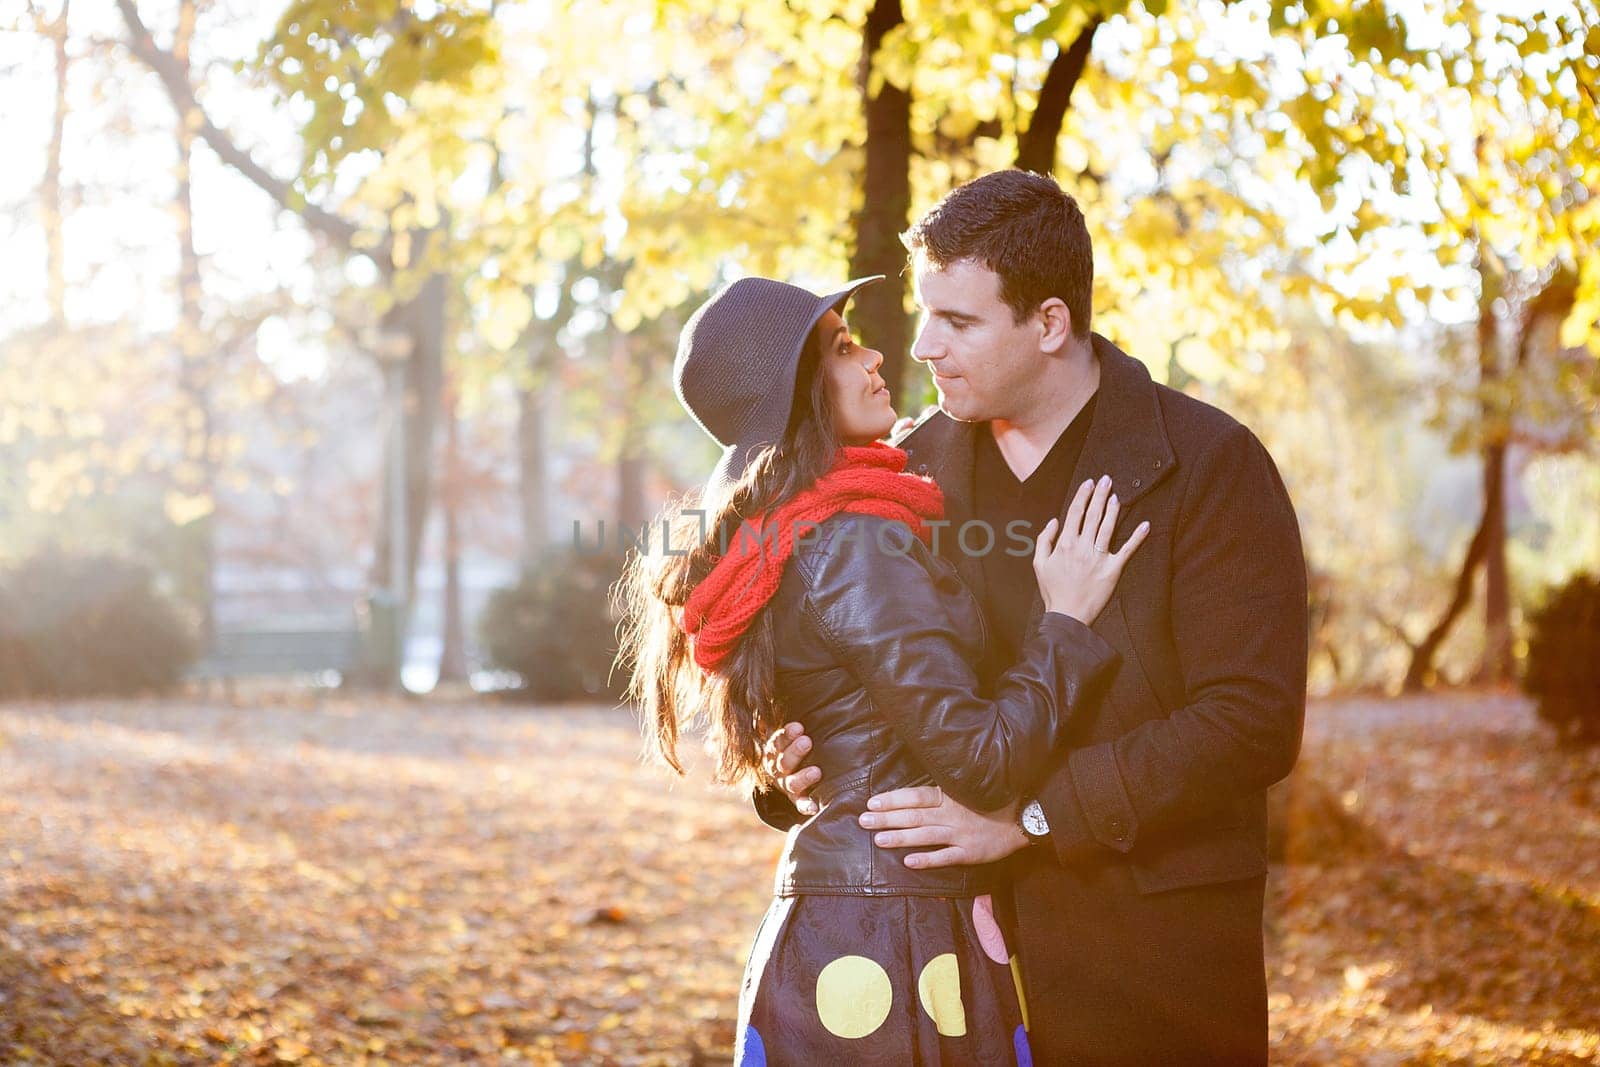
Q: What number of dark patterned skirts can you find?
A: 1